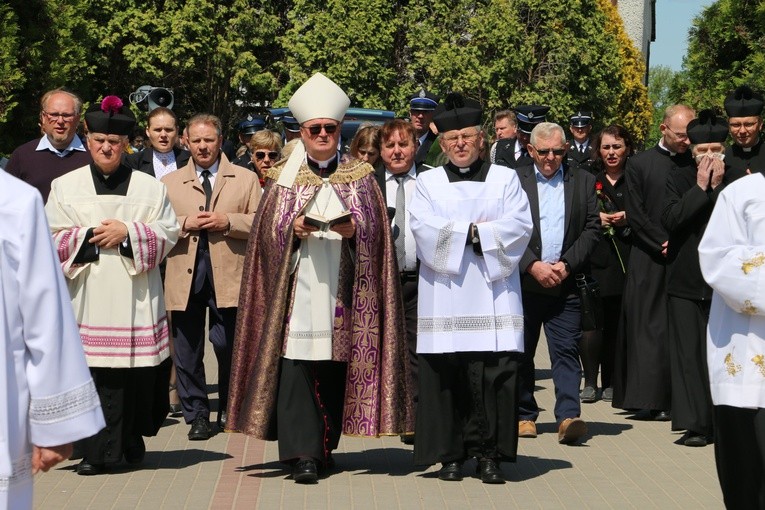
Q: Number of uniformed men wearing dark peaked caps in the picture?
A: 5